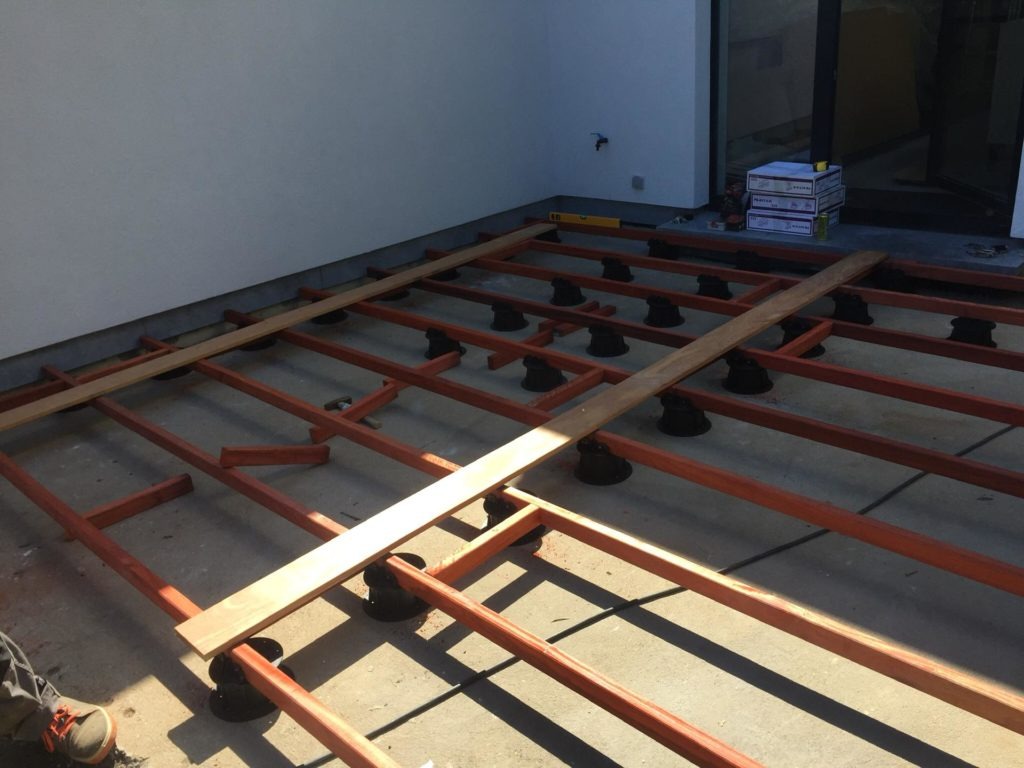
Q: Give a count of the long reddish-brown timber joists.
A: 9